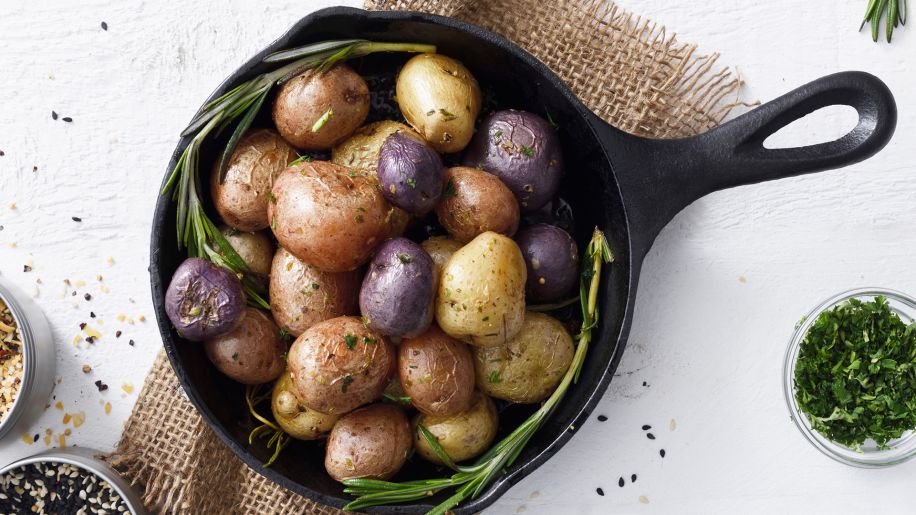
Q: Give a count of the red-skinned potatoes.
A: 9